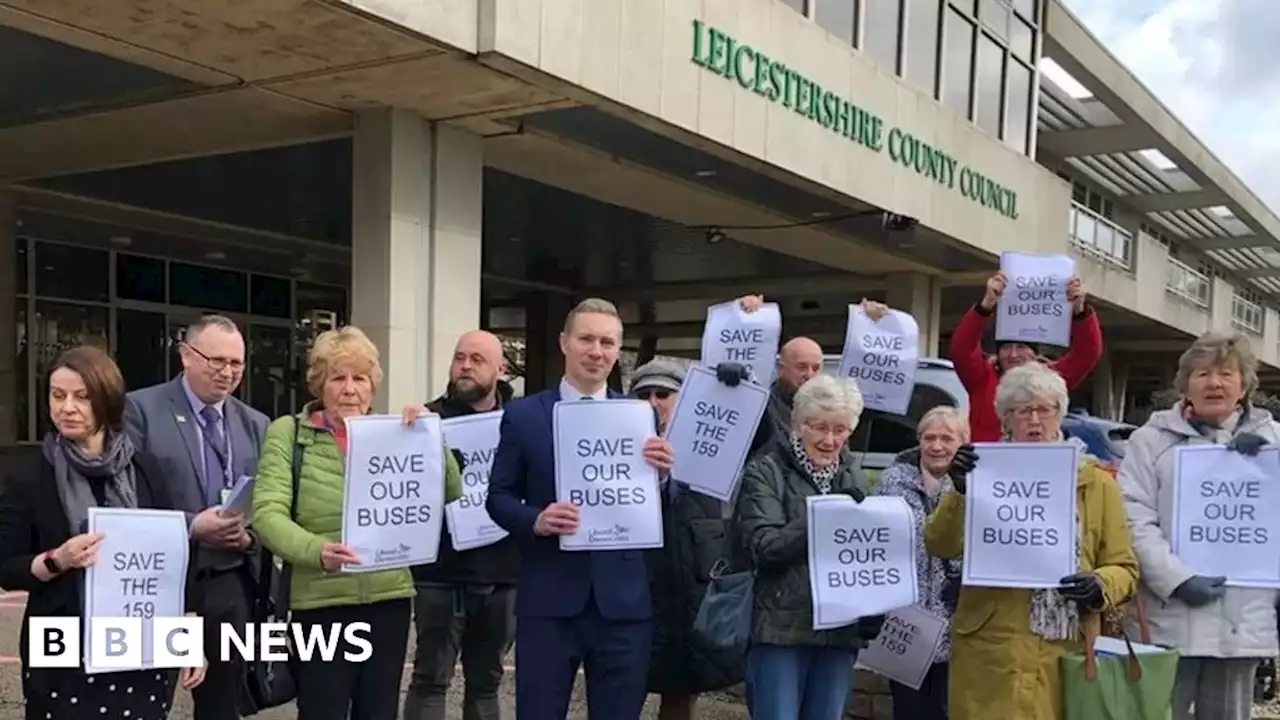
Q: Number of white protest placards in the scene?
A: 12